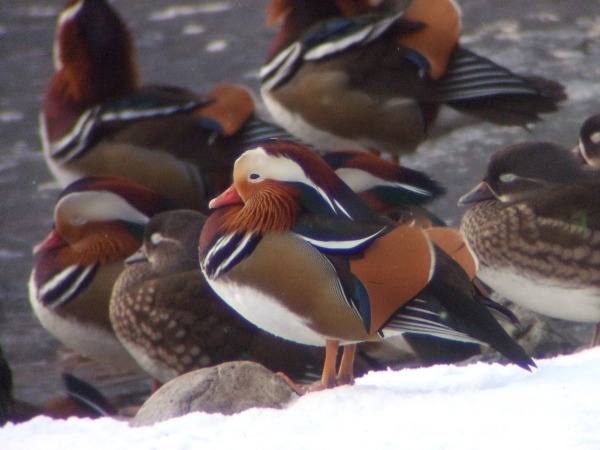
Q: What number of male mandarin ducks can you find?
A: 5